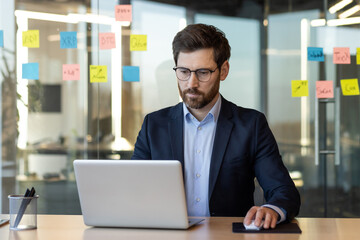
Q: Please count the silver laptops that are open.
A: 1